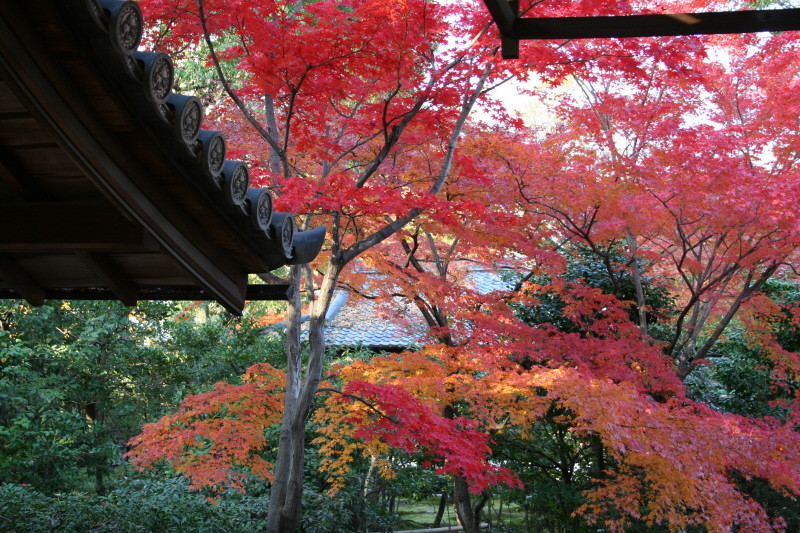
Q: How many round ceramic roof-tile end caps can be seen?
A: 7